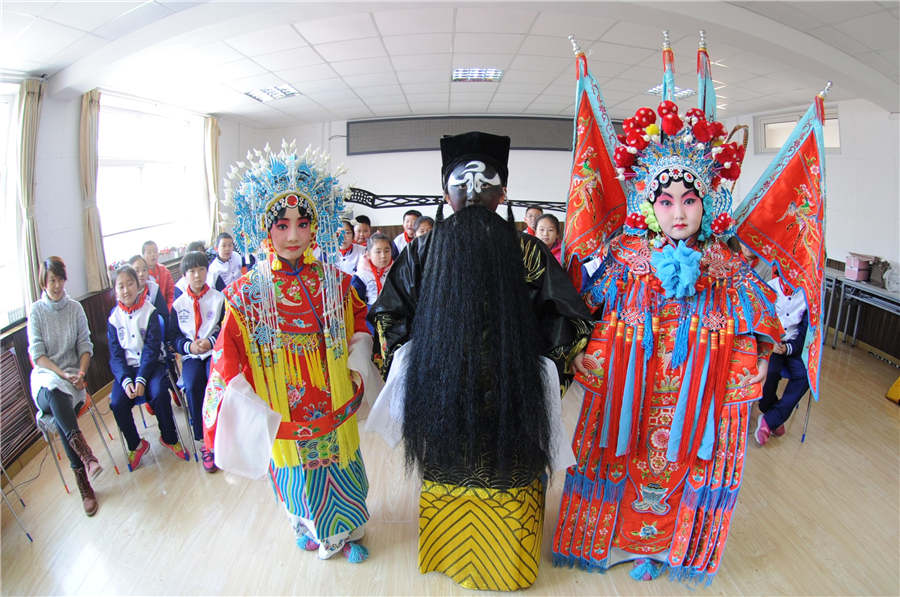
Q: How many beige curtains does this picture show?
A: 3